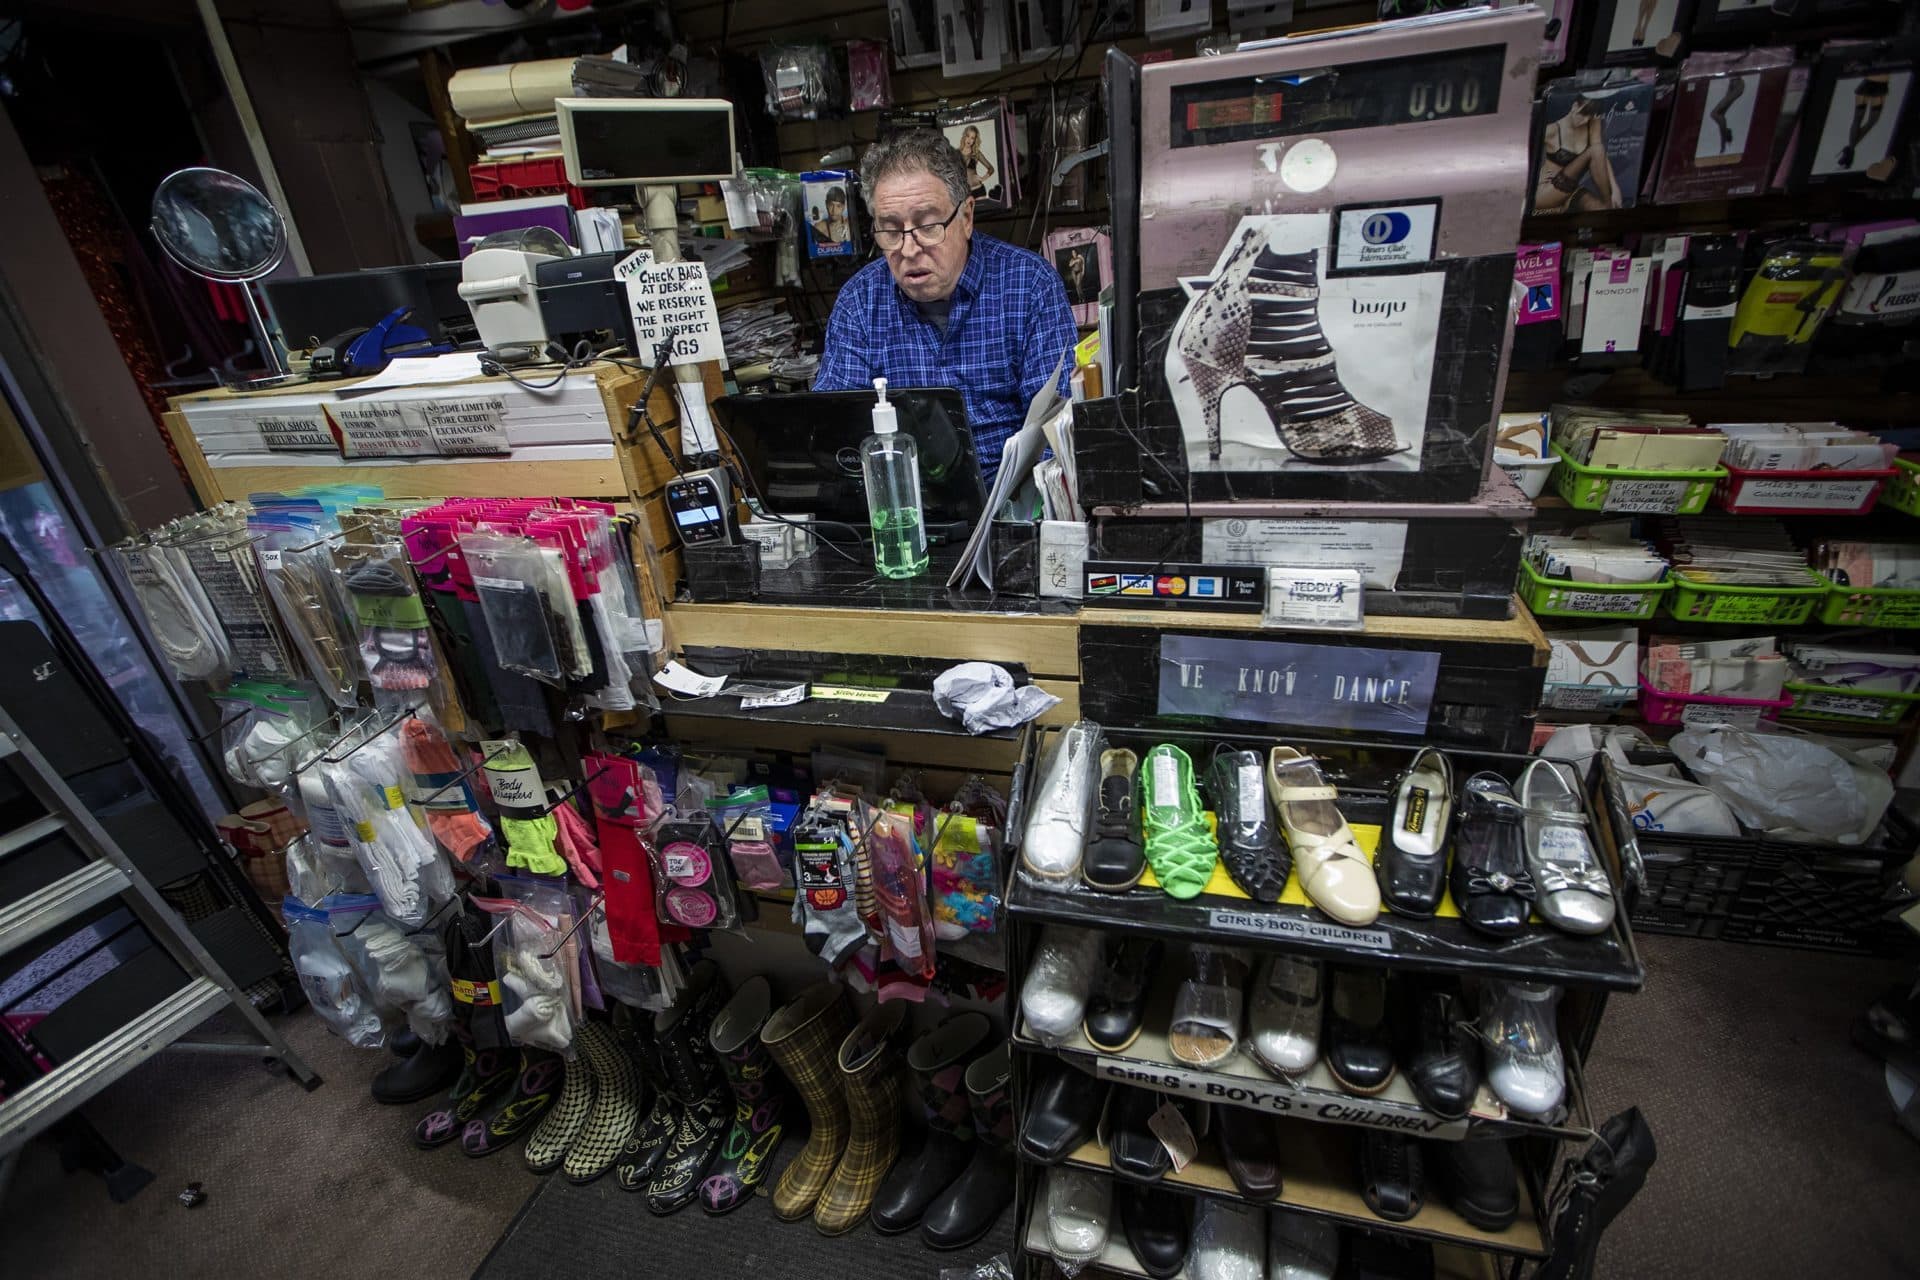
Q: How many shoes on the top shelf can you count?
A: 8